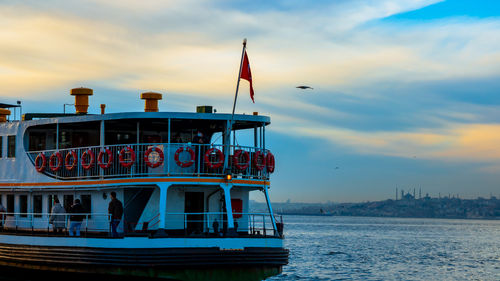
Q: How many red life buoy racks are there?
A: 12